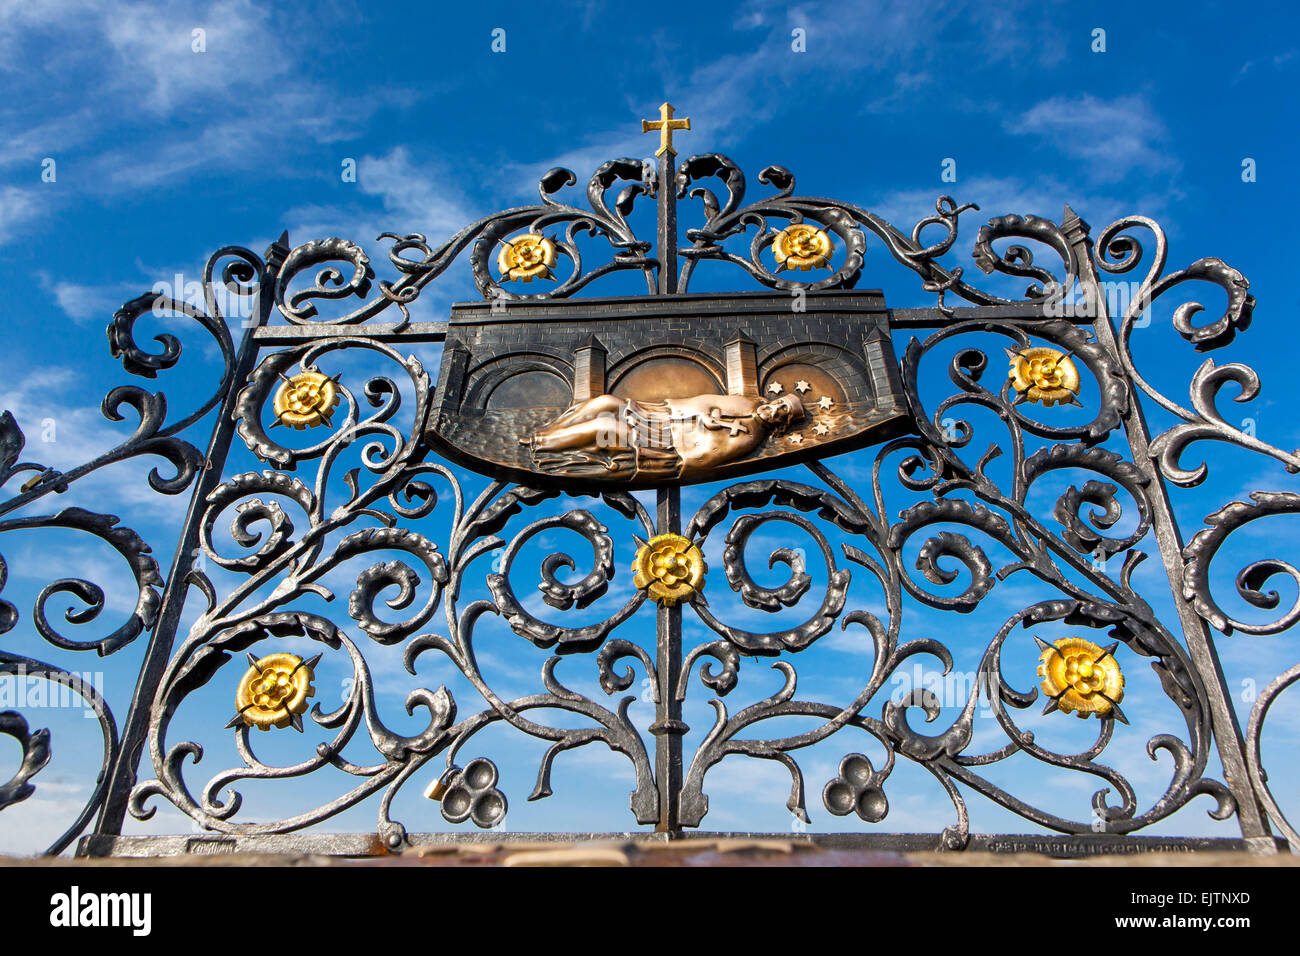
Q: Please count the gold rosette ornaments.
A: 7